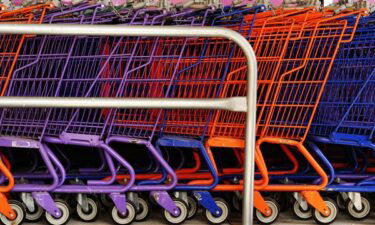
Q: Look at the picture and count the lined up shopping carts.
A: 8